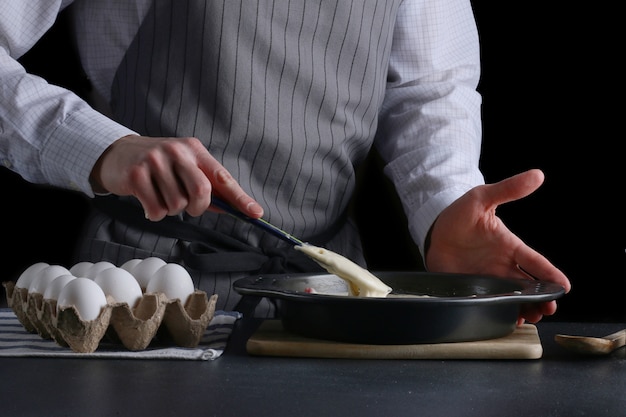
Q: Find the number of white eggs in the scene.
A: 10